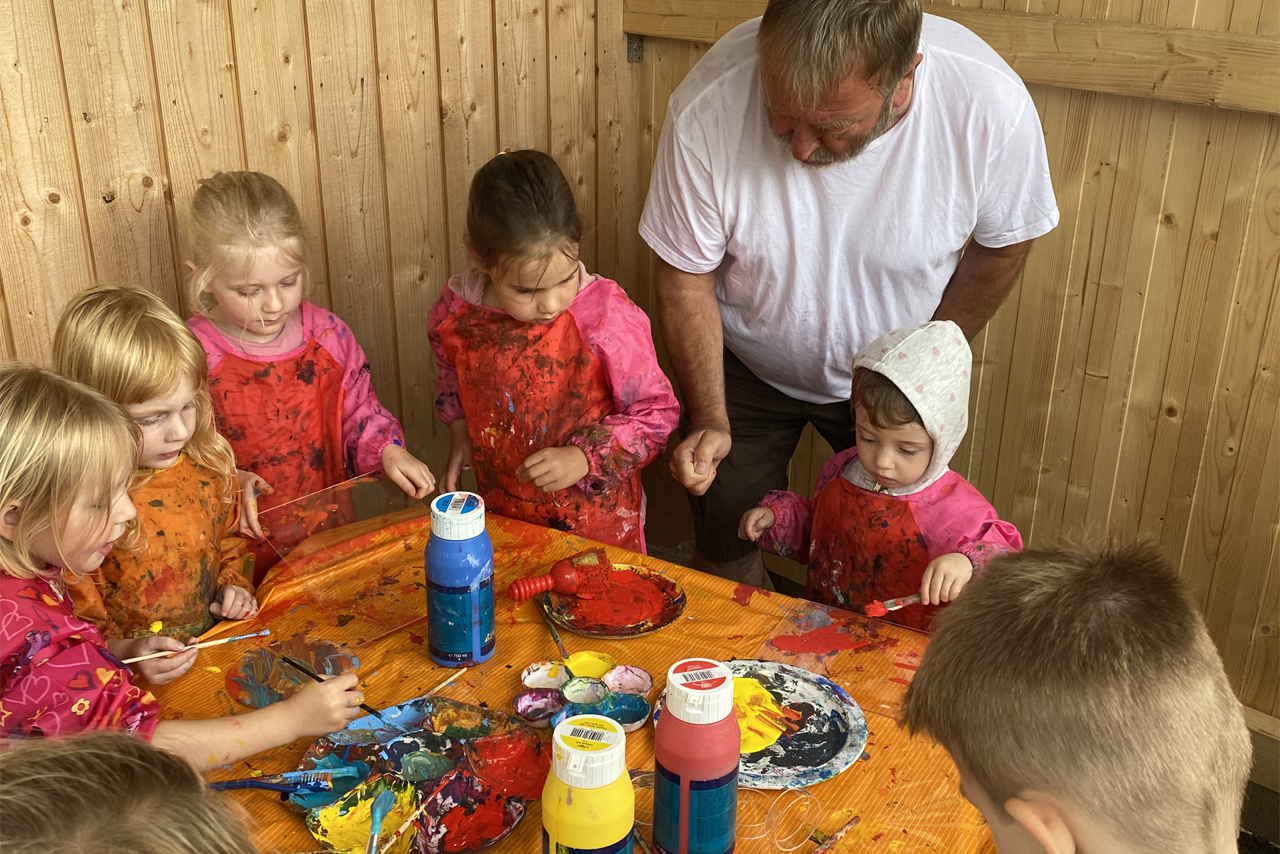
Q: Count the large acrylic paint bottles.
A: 3